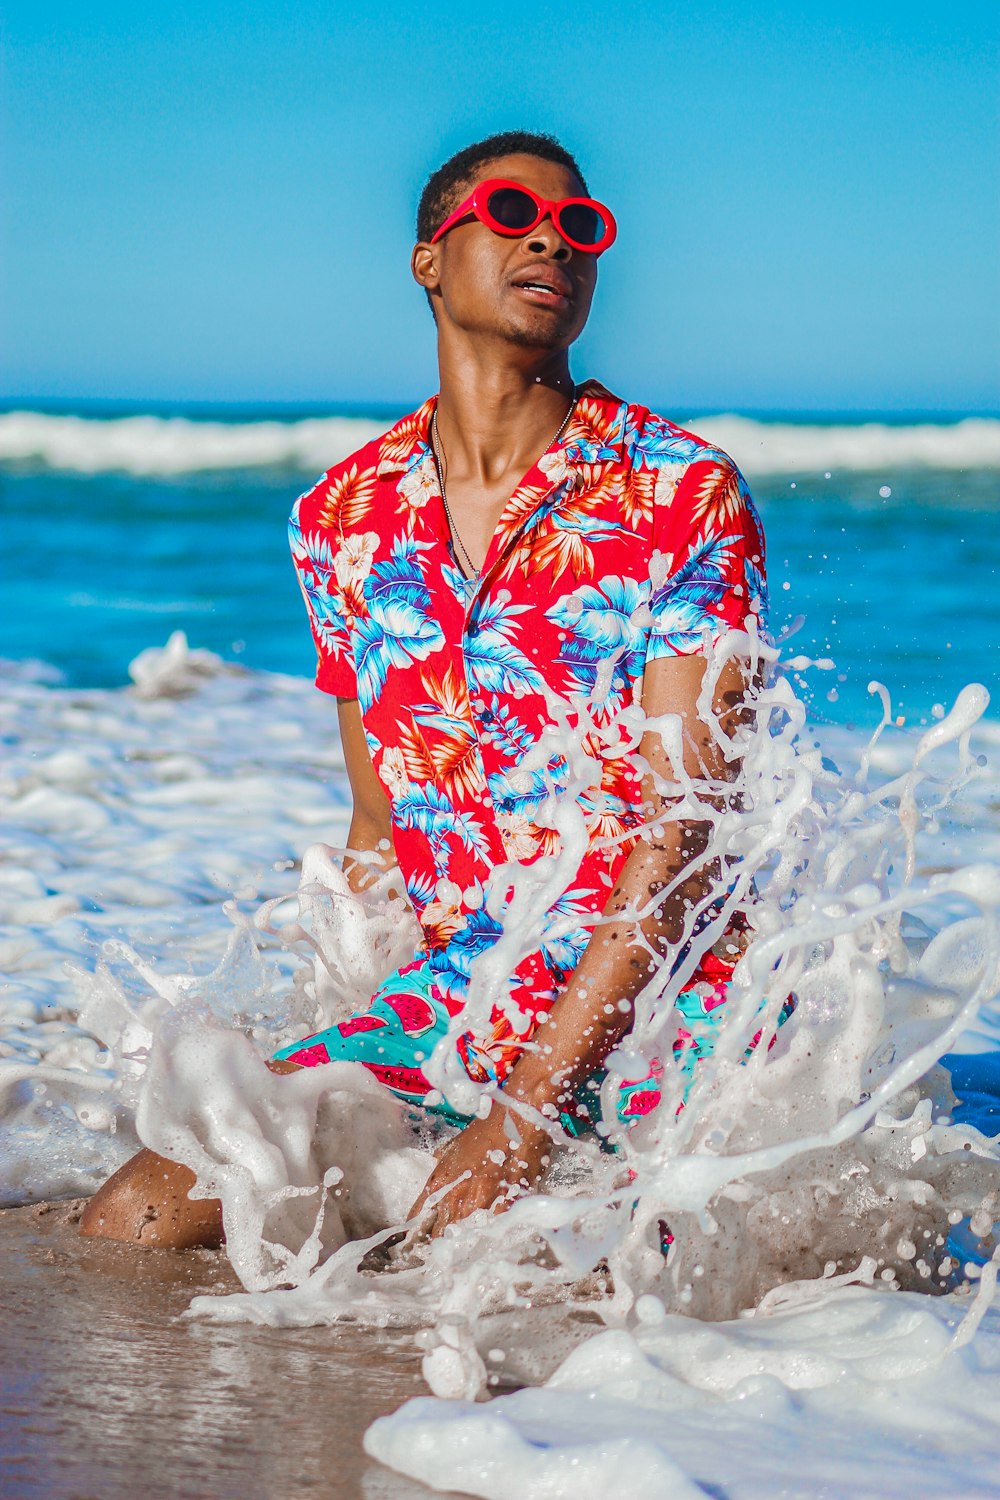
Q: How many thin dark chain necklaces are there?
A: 1